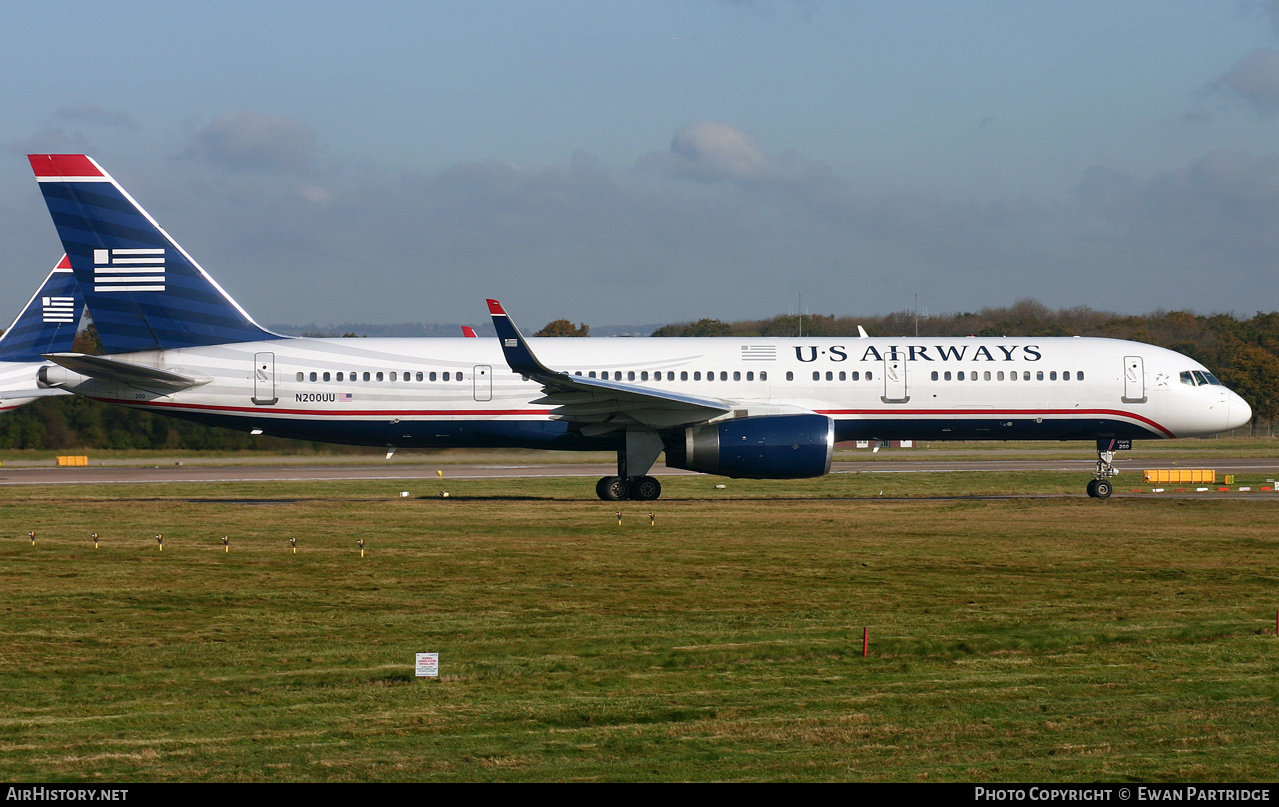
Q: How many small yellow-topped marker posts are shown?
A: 8